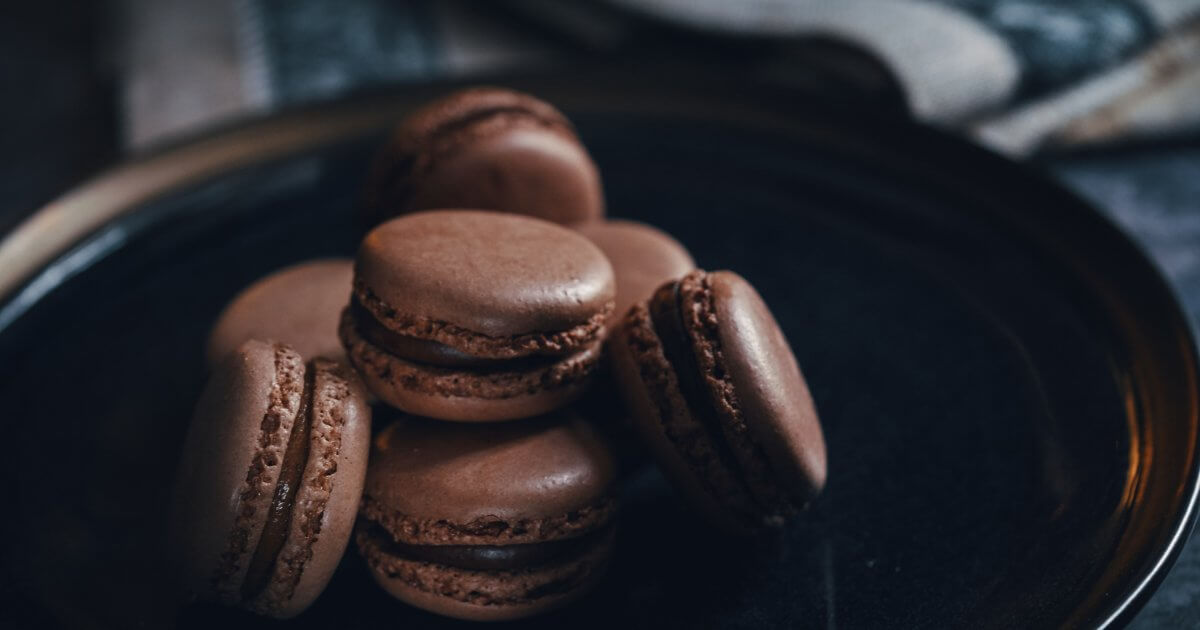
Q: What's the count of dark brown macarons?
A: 7